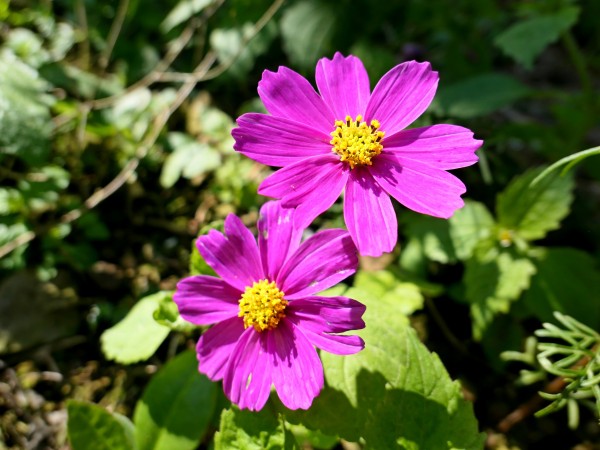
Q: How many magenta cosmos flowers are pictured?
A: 2